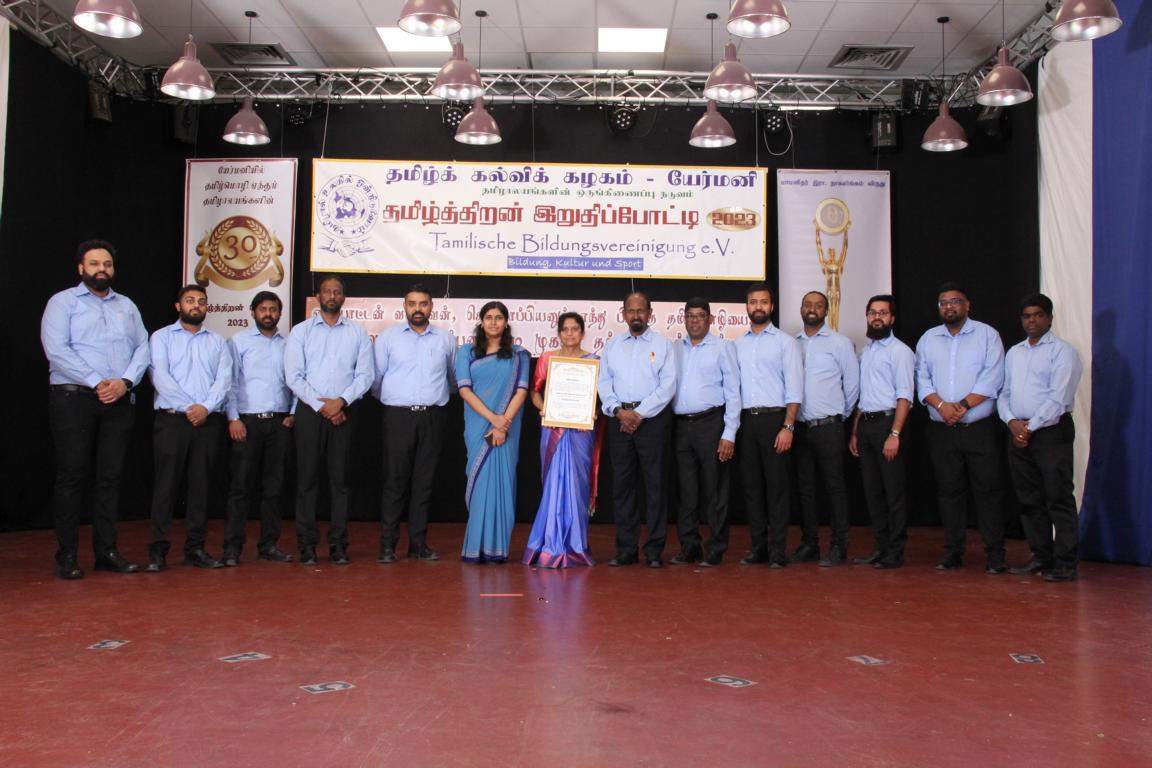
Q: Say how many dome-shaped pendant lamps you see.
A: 12